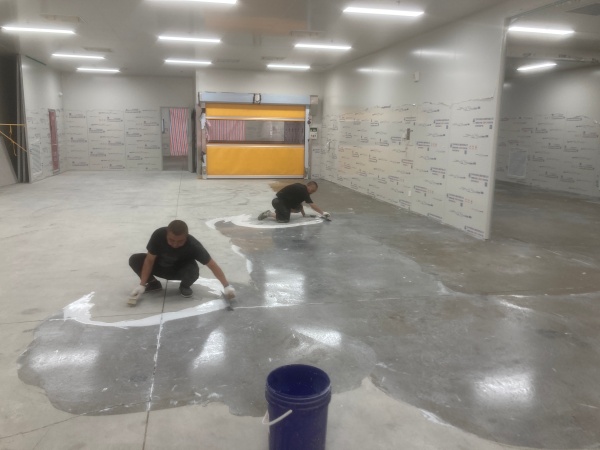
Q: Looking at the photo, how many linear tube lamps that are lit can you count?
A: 11